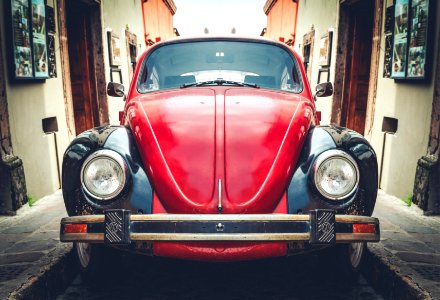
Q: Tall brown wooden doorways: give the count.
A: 2